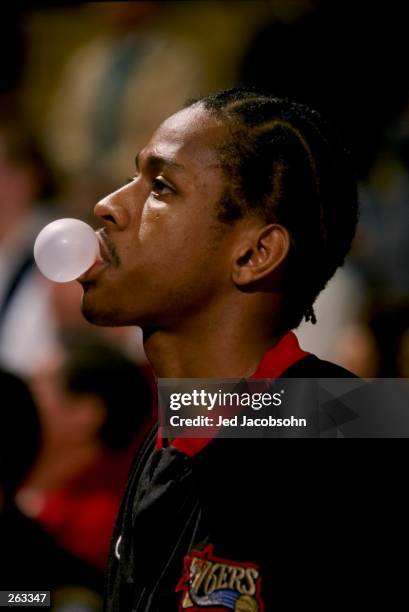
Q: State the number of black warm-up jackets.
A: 1